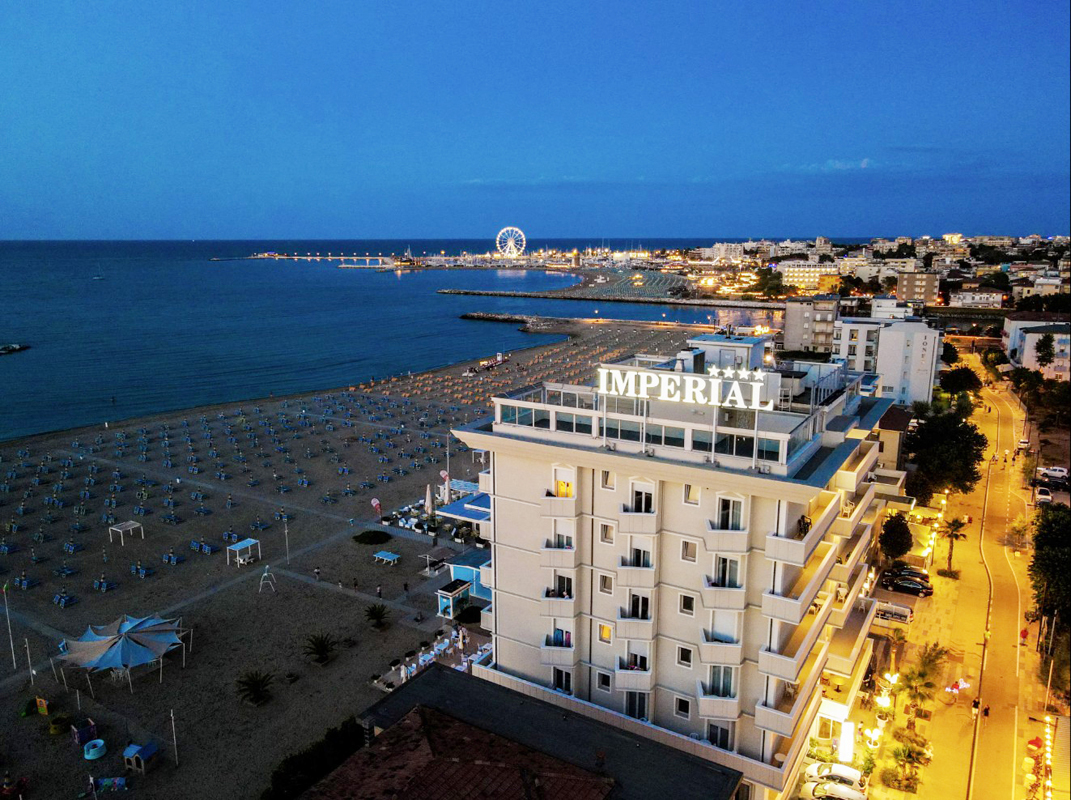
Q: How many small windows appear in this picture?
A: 10